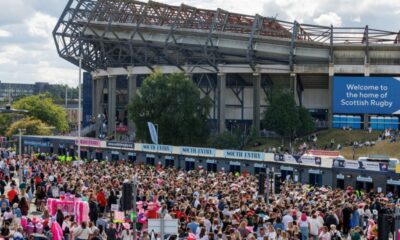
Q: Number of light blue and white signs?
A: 3